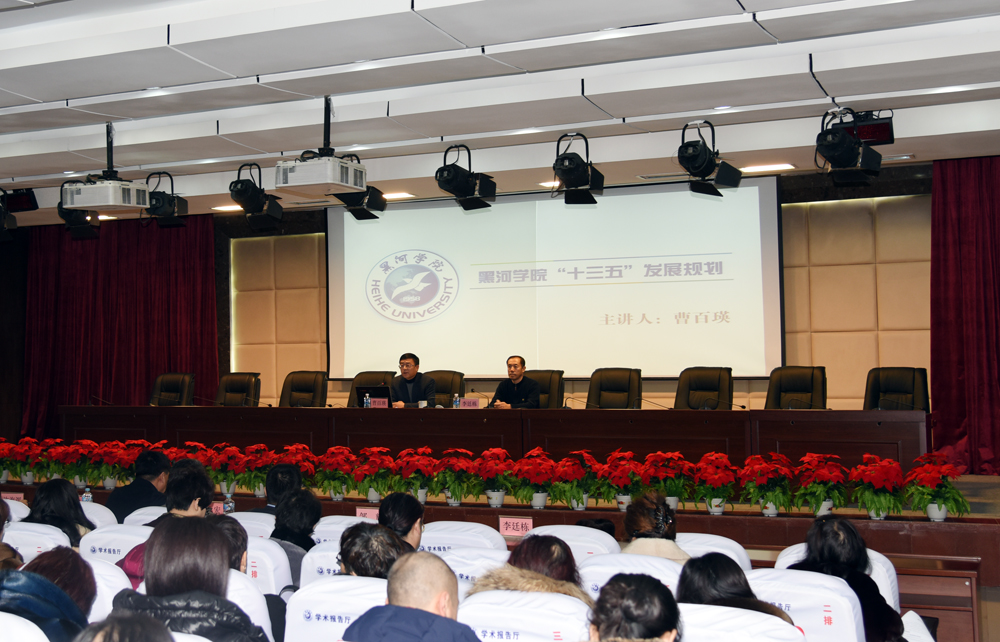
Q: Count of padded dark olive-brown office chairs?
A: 10